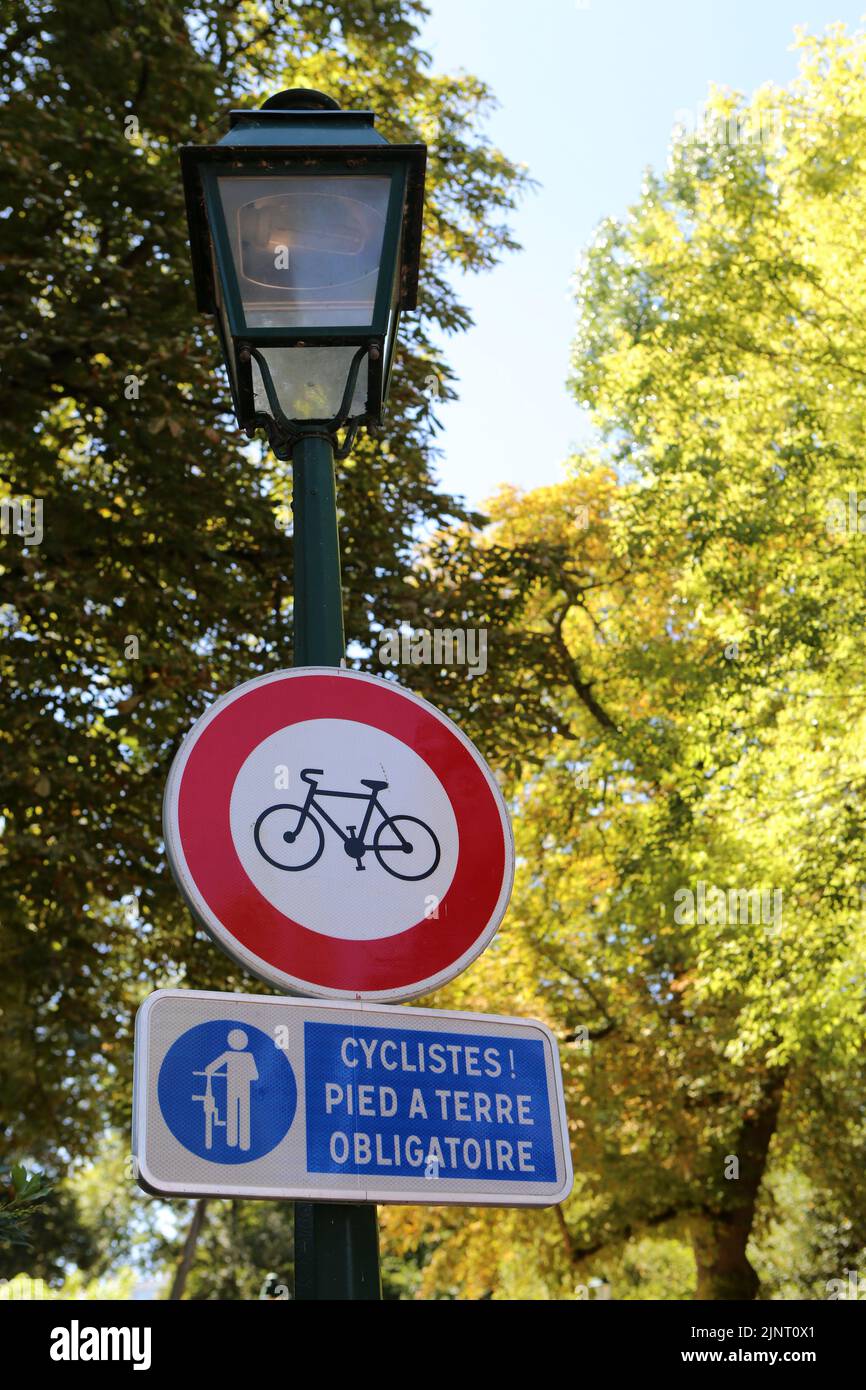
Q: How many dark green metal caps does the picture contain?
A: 1